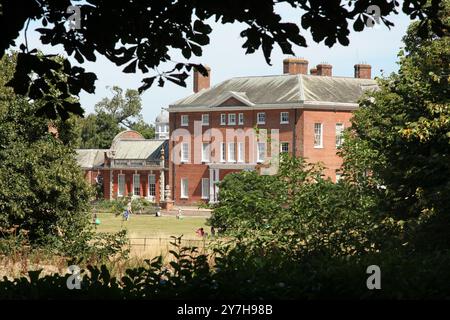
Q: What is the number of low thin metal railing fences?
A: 1